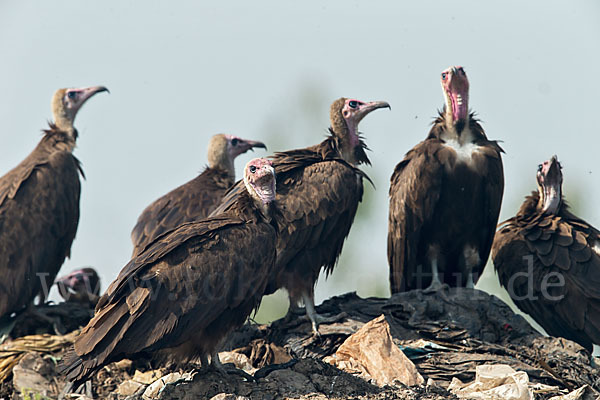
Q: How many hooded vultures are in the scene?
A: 7